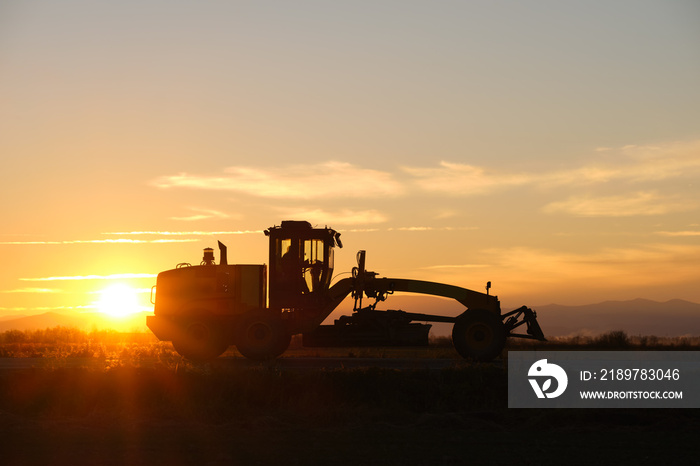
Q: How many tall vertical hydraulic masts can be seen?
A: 1